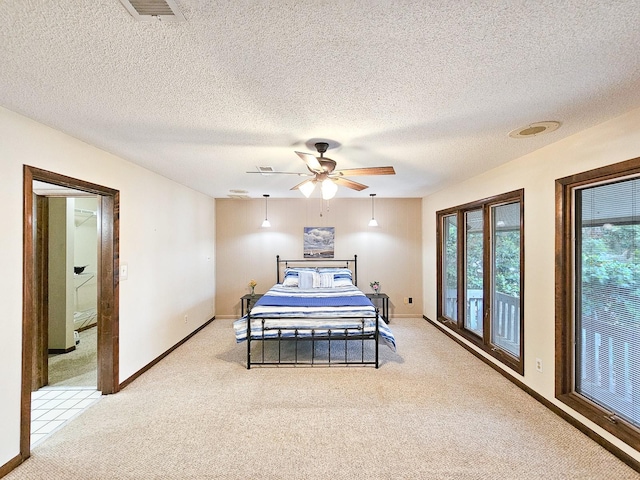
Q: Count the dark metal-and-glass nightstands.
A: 2